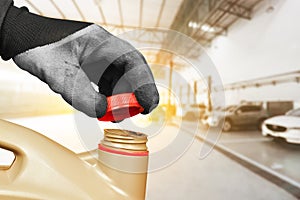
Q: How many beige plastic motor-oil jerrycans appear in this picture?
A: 1